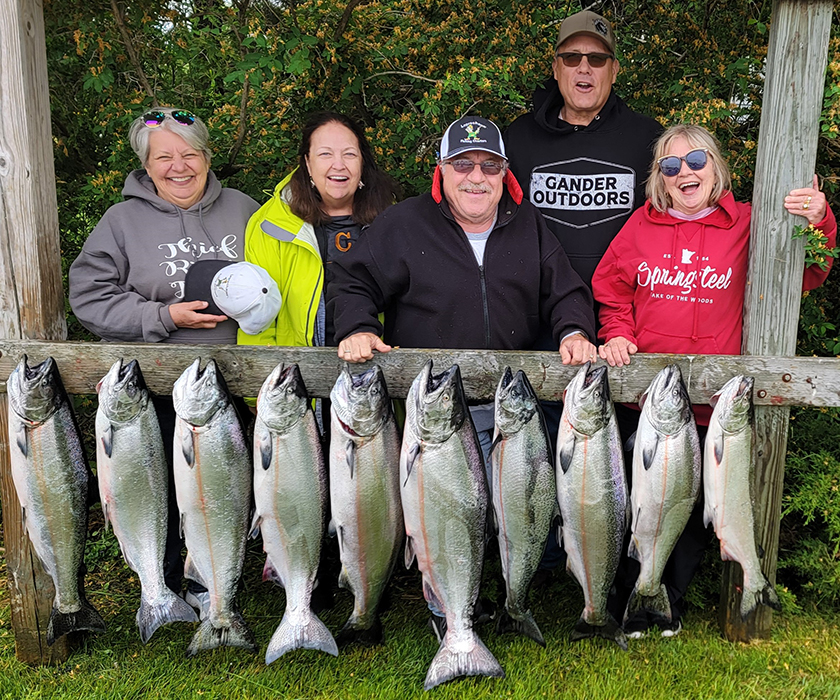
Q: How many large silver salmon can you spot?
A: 10